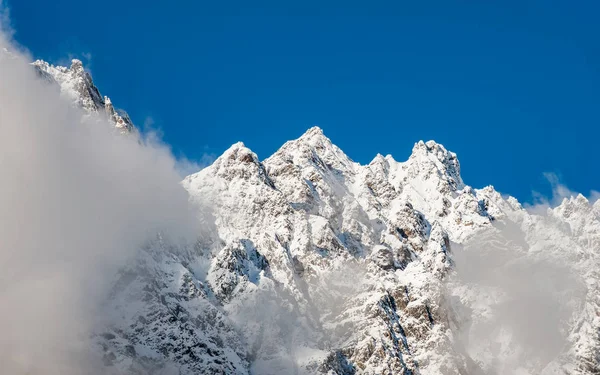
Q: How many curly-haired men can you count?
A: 0